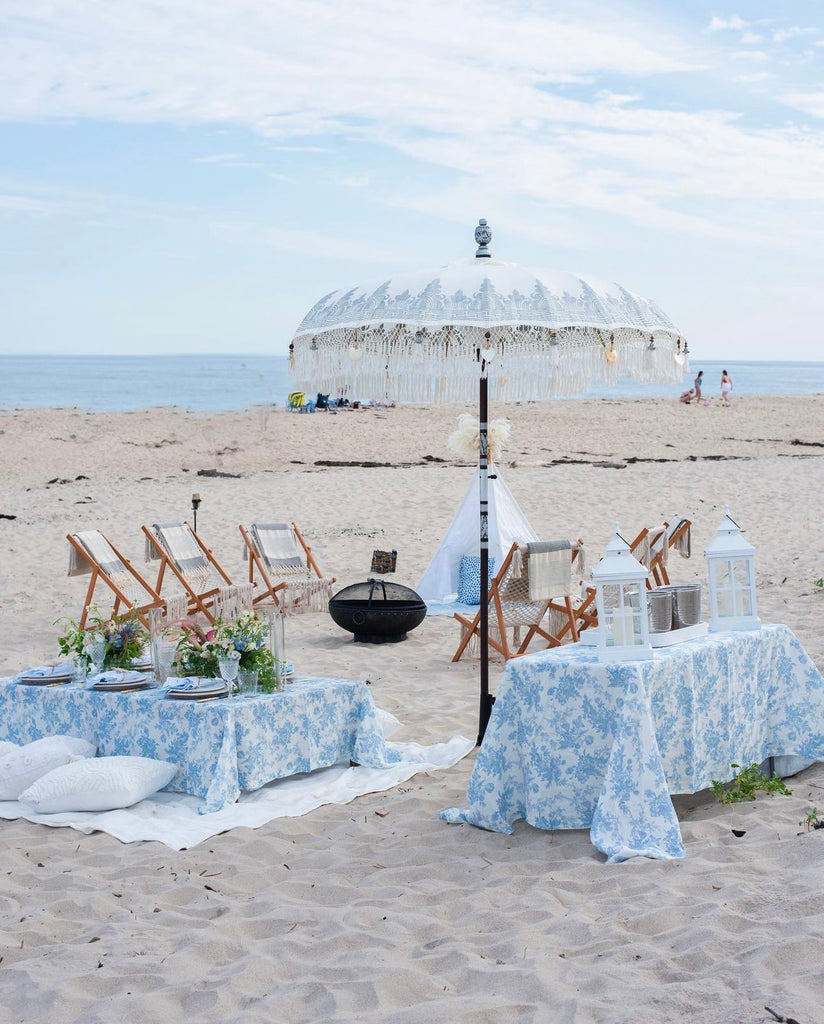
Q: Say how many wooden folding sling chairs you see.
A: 6